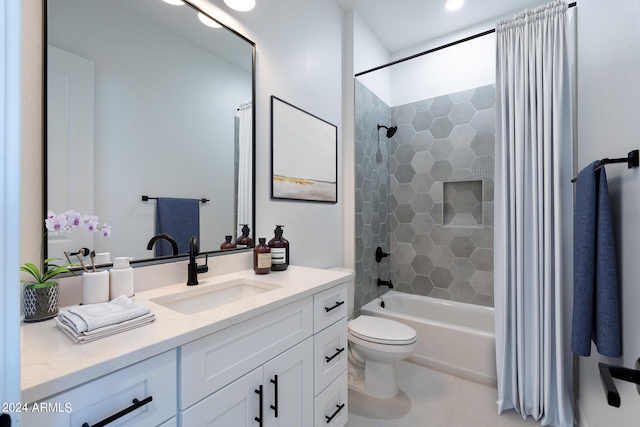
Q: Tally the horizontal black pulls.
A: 4